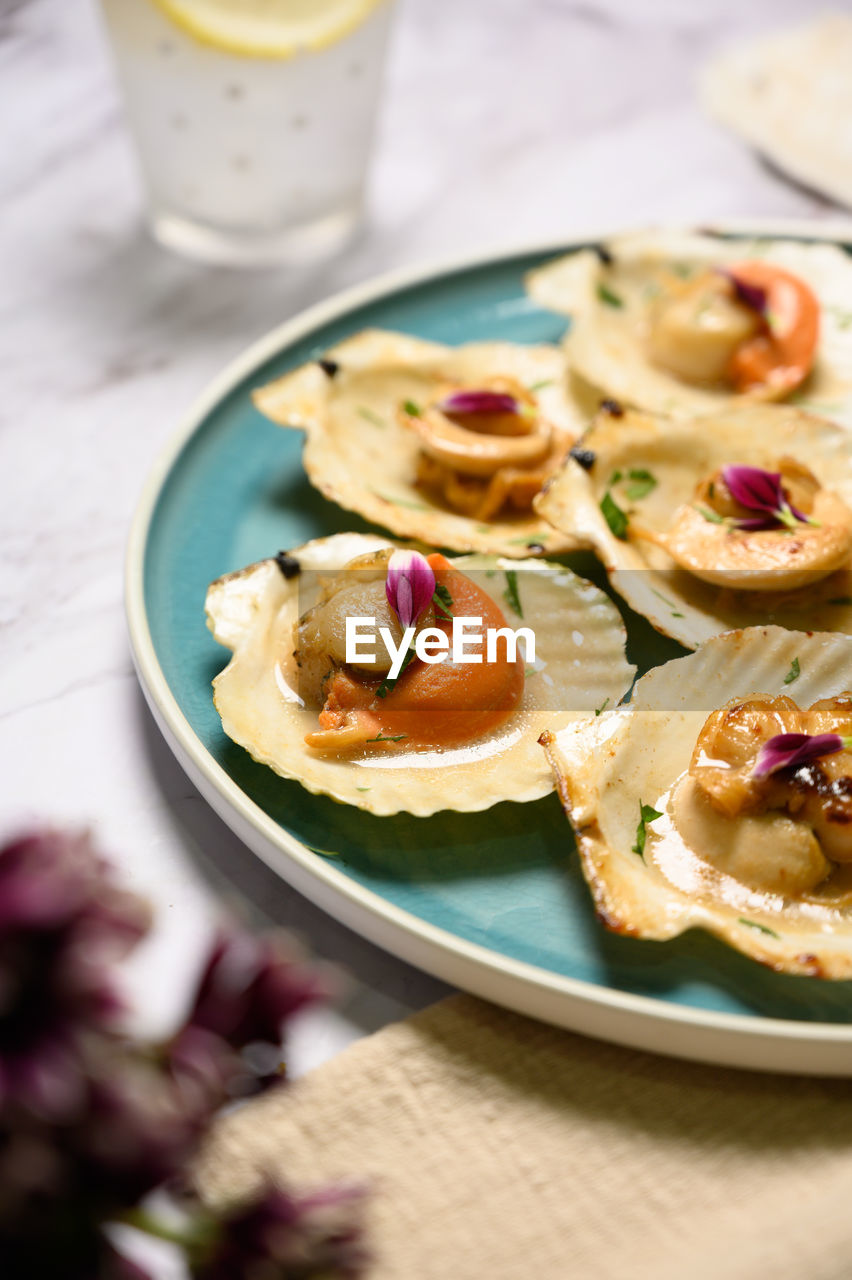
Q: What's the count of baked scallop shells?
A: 5